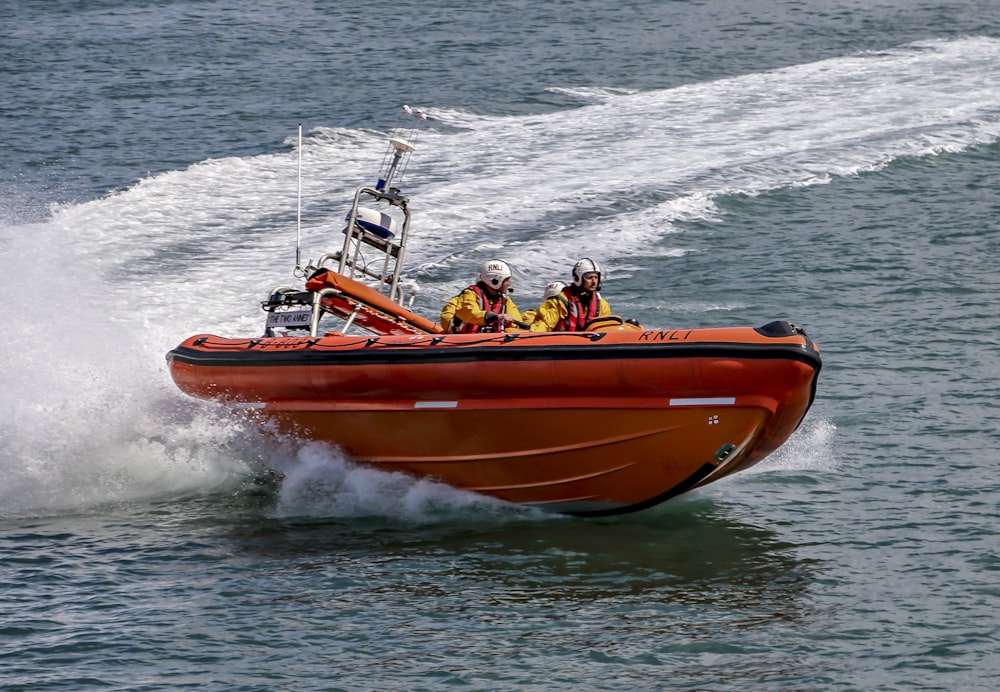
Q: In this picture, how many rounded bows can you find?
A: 1